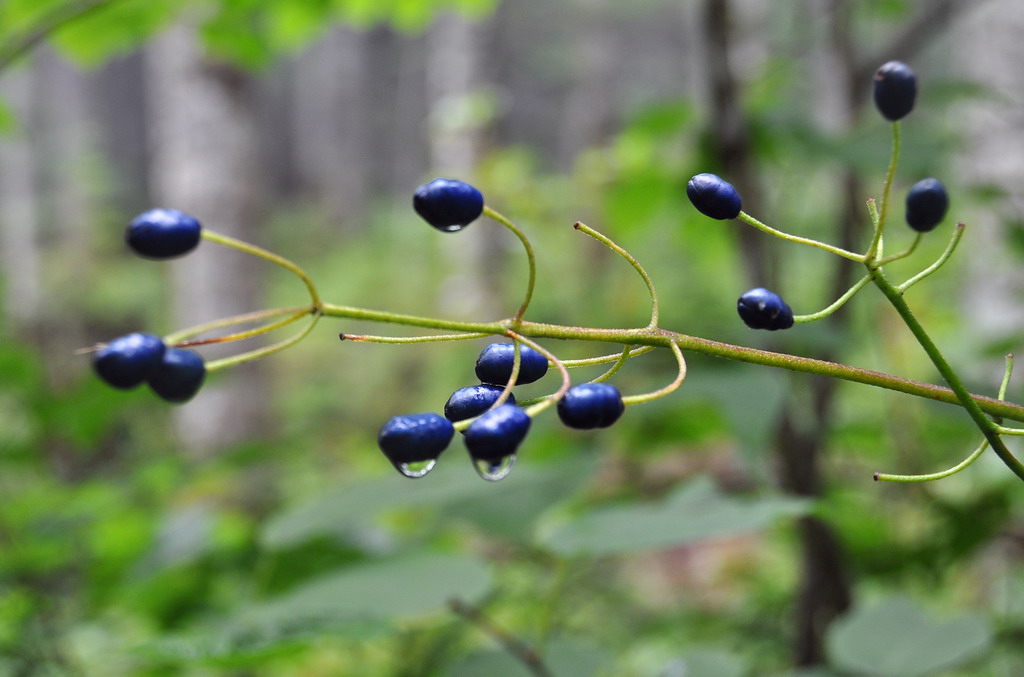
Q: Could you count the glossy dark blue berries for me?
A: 13